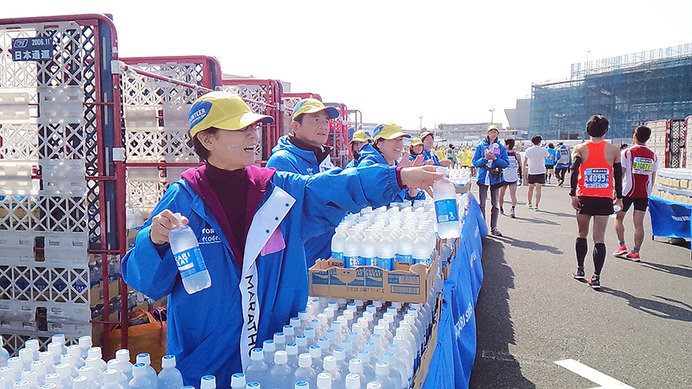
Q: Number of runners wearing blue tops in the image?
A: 1